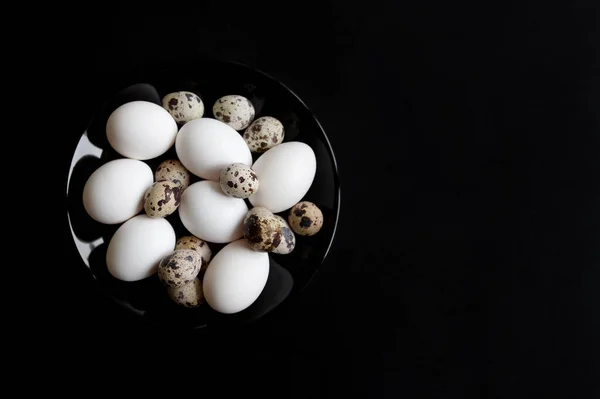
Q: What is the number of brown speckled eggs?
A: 12